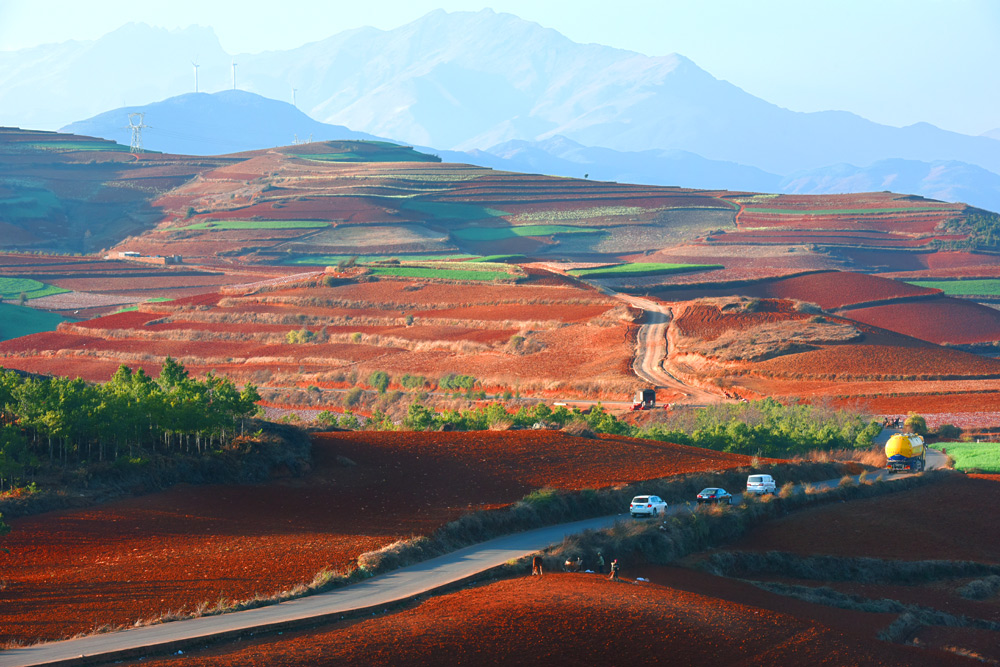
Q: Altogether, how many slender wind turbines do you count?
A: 3